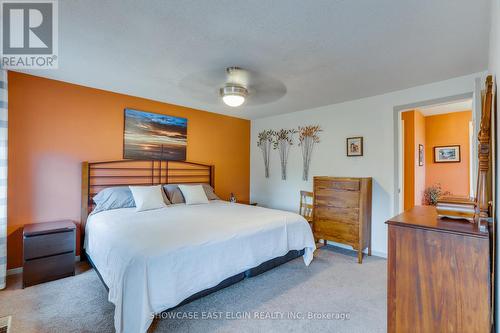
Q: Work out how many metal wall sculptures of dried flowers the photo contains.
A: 3